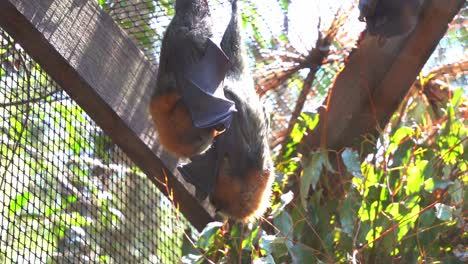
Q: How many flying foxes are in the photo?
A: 3